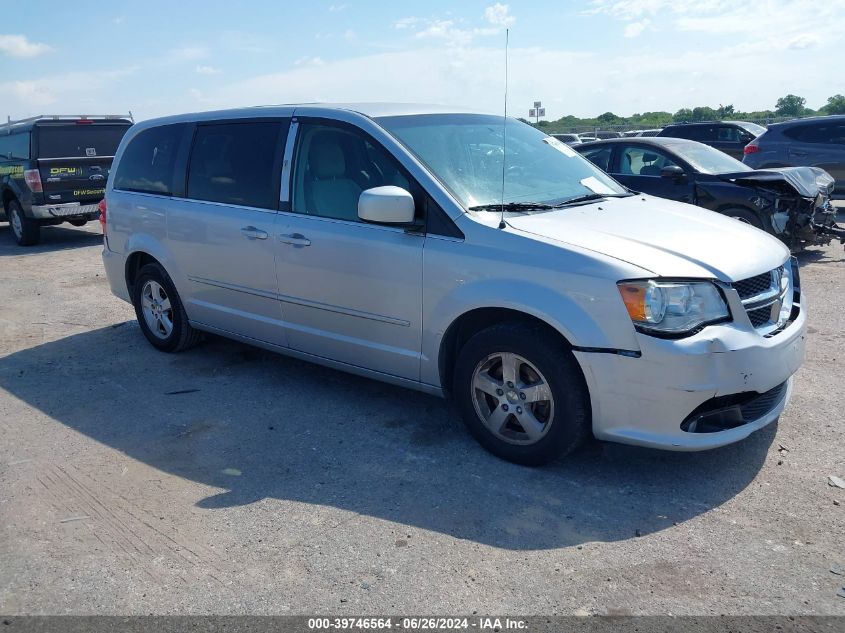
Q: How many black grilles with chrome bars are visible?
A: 1